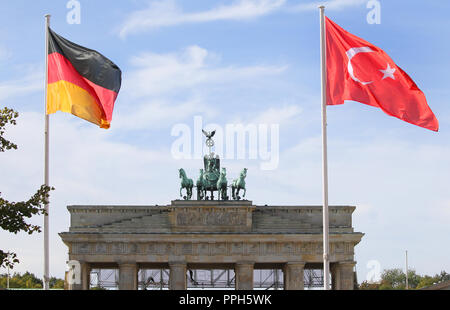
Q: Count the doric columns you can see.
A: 6